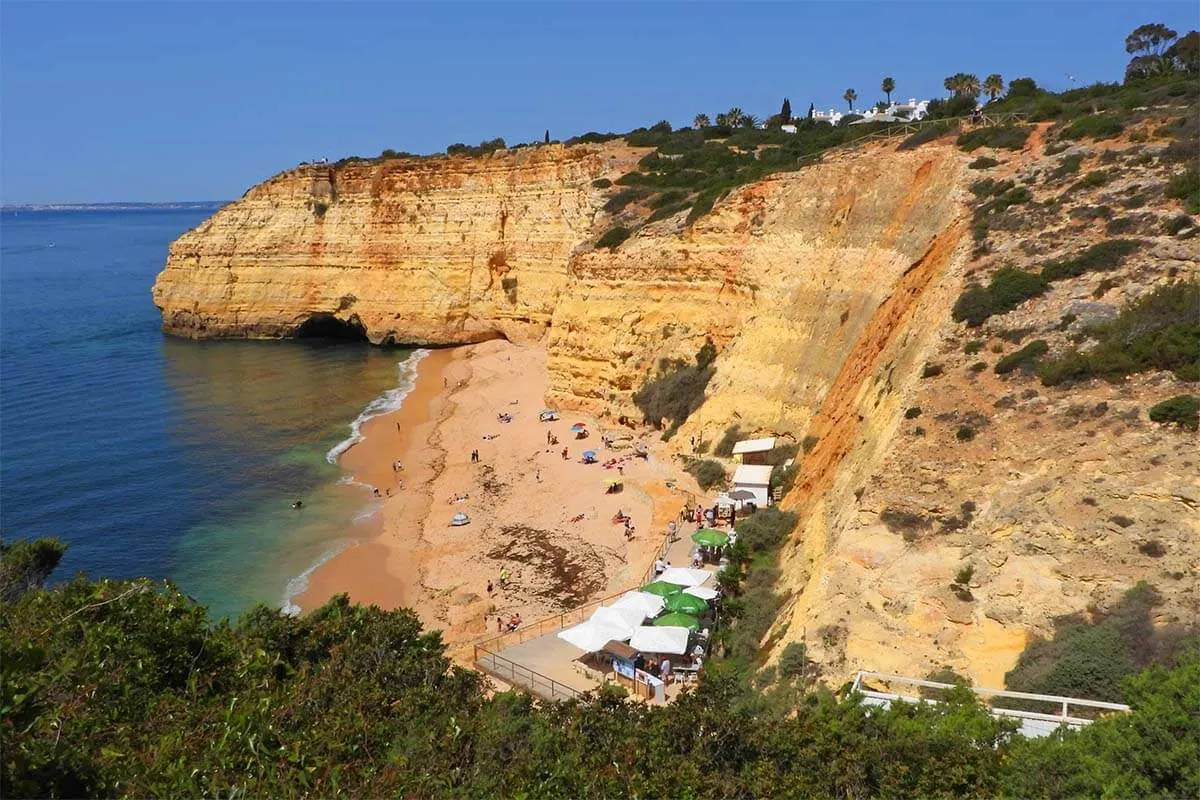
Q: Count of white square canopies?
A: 6